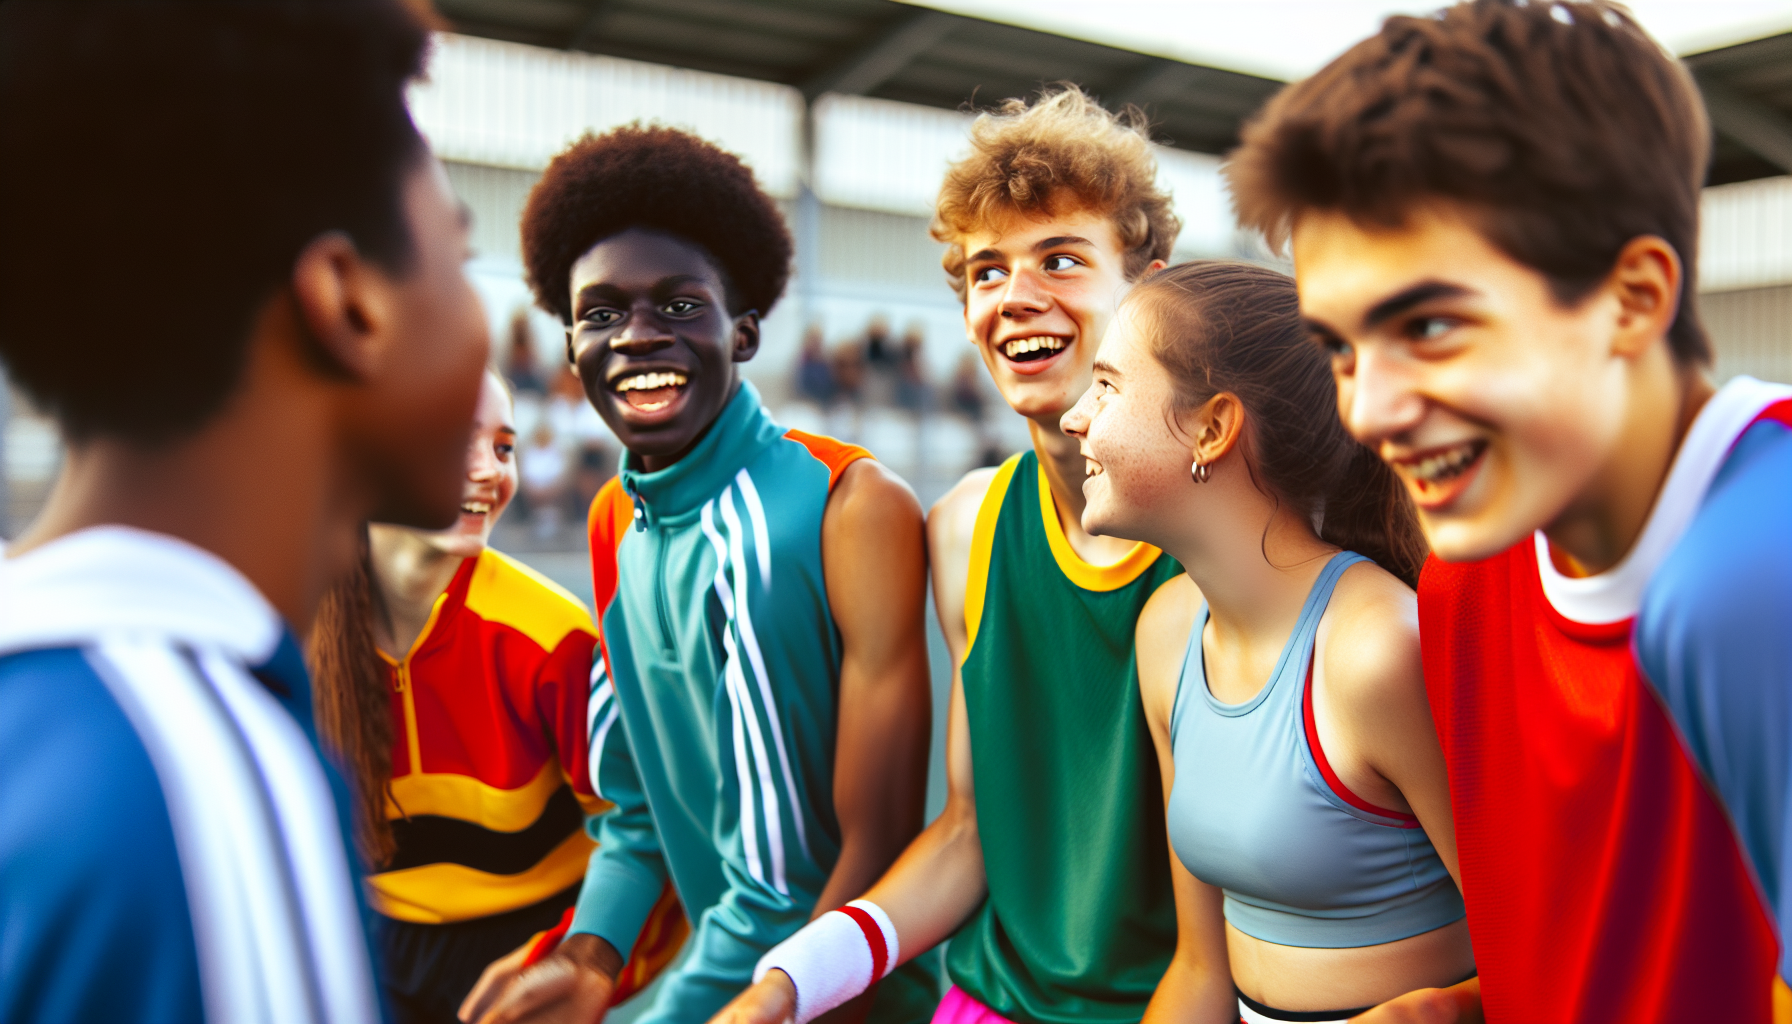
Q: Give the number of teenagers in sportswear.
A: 6